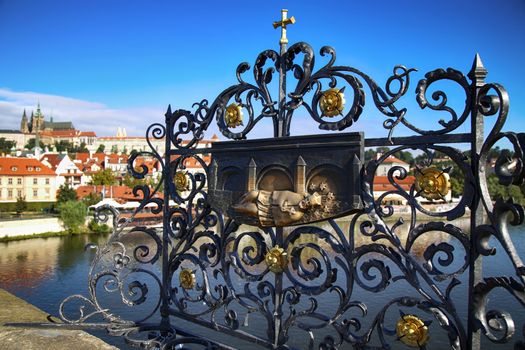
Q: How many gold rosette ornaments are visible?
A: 7